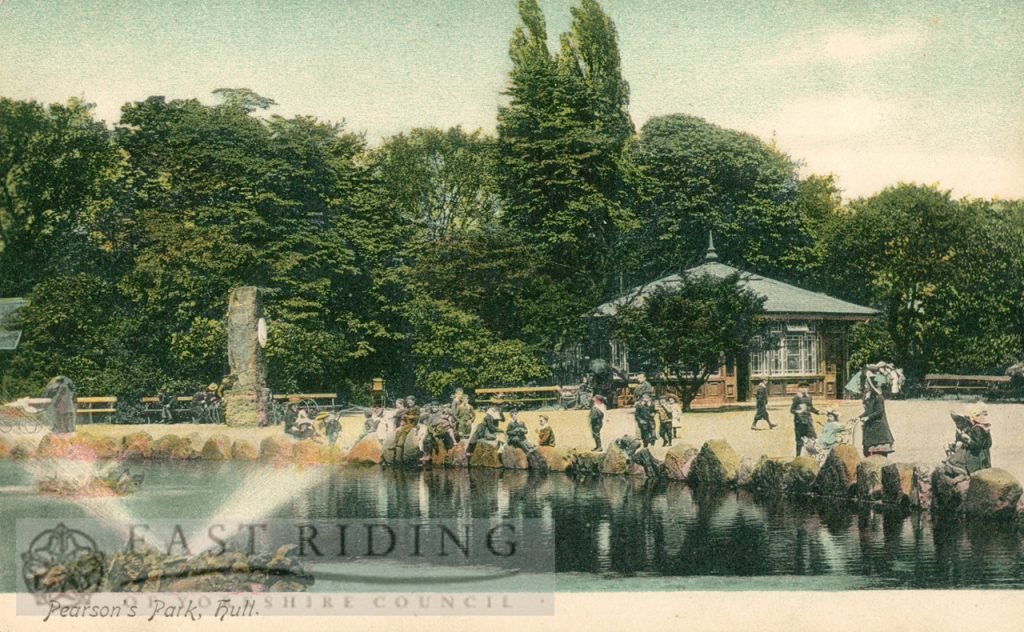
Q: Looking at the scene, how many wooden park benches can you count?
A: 5